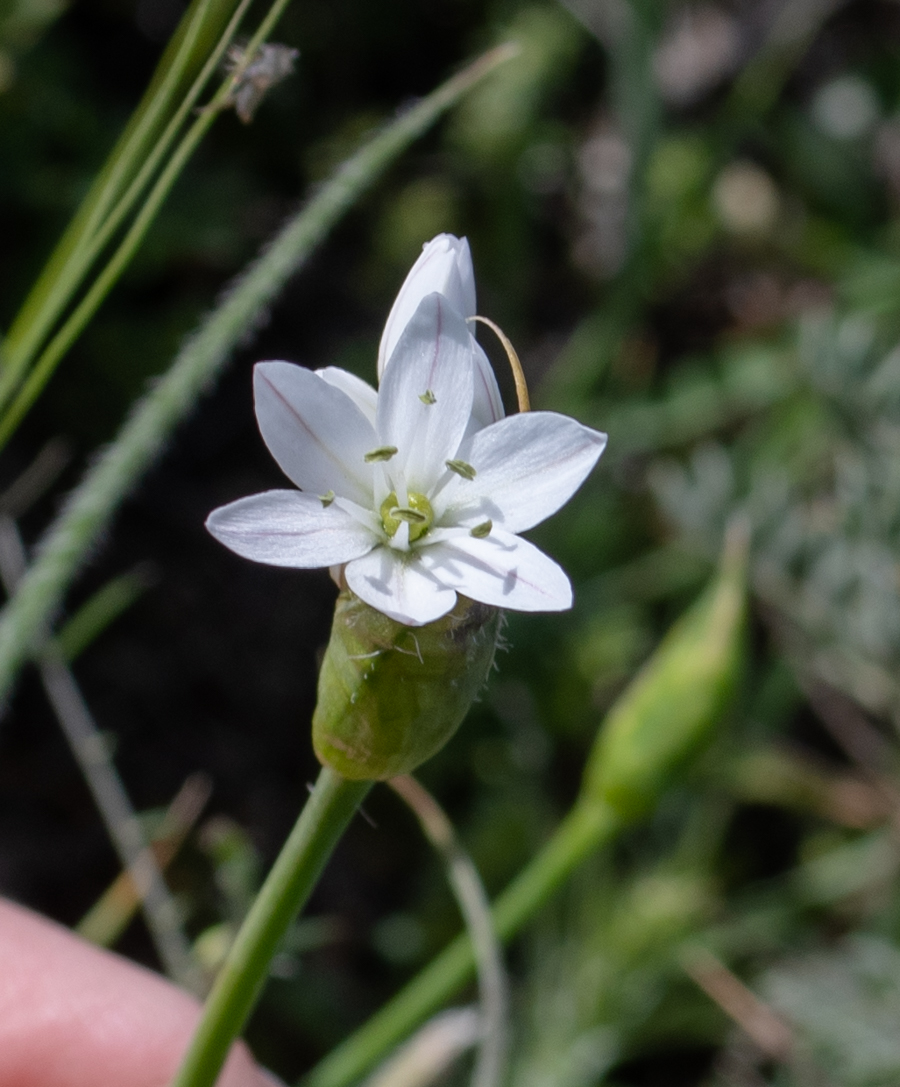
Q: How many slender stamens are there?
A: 6